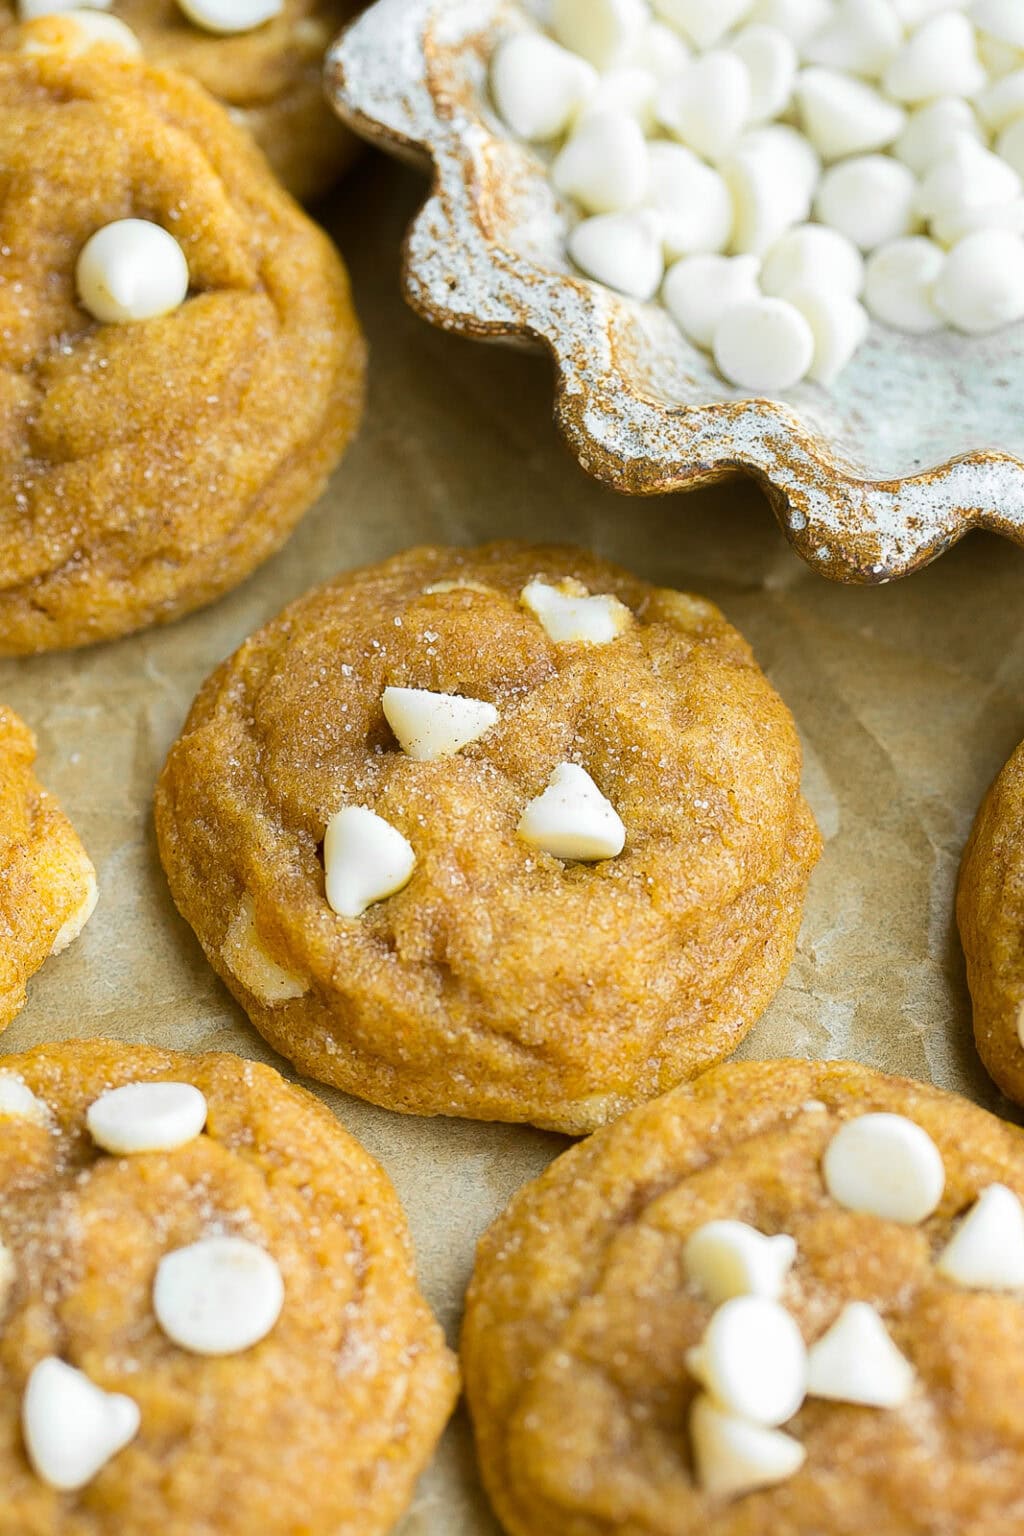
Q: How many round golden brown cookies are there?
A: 7